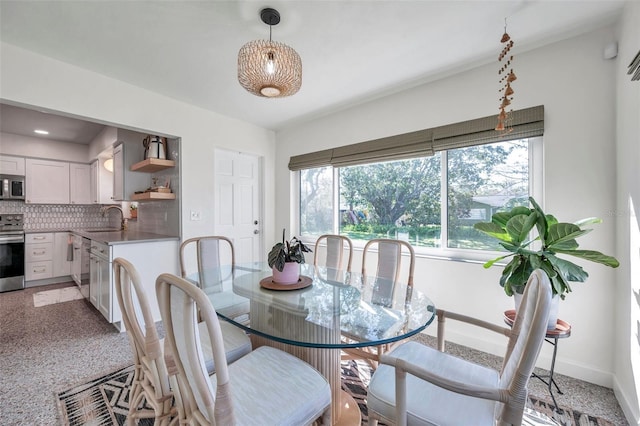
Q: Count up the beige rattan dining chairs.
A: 6